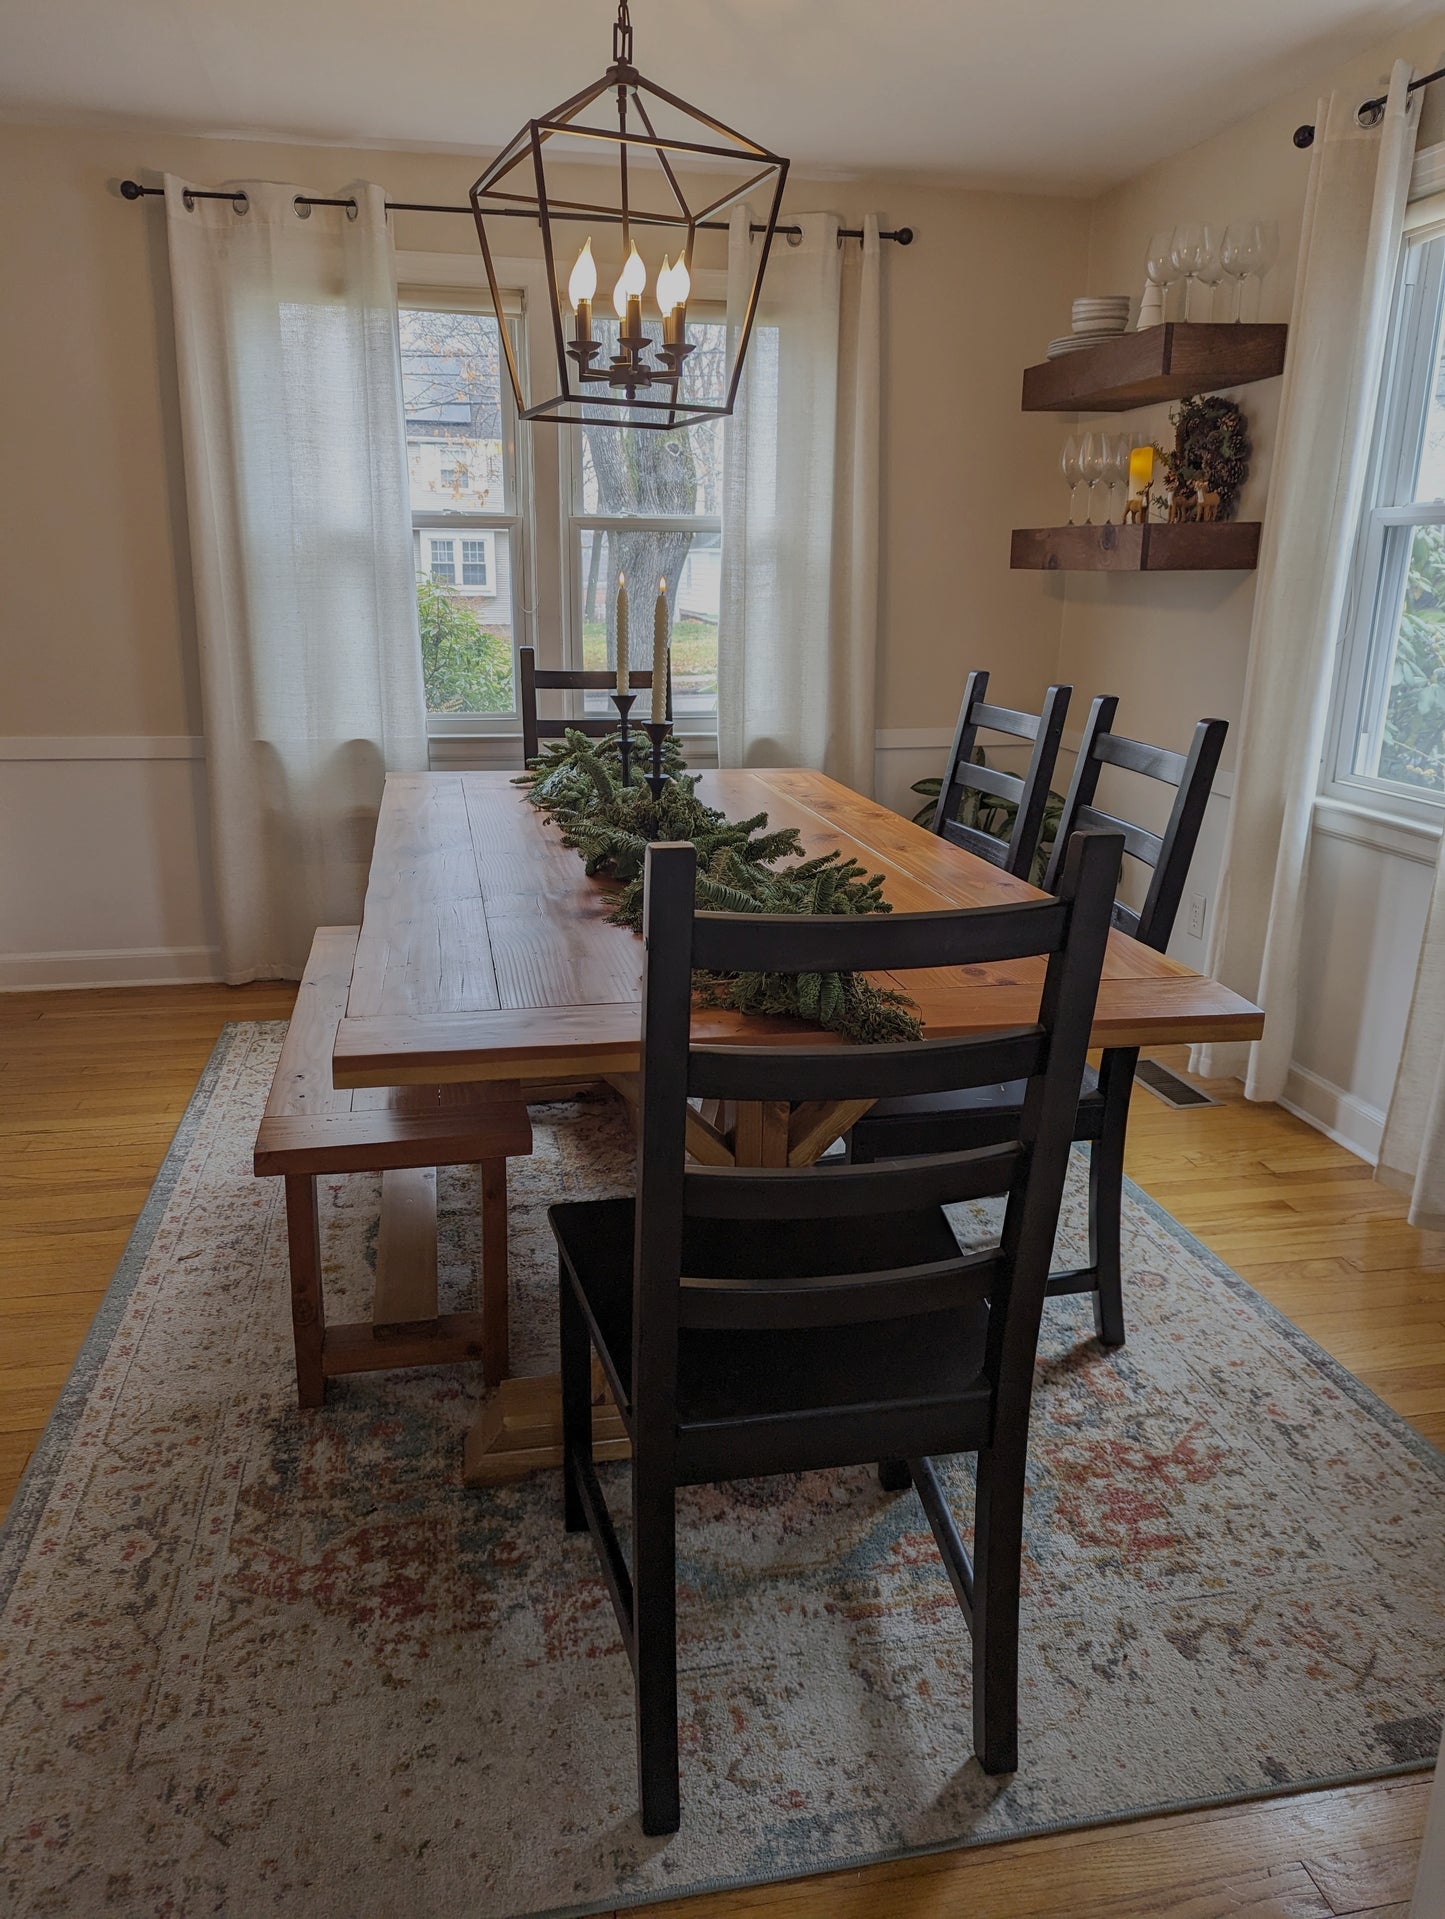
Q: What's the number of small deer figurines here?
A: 3